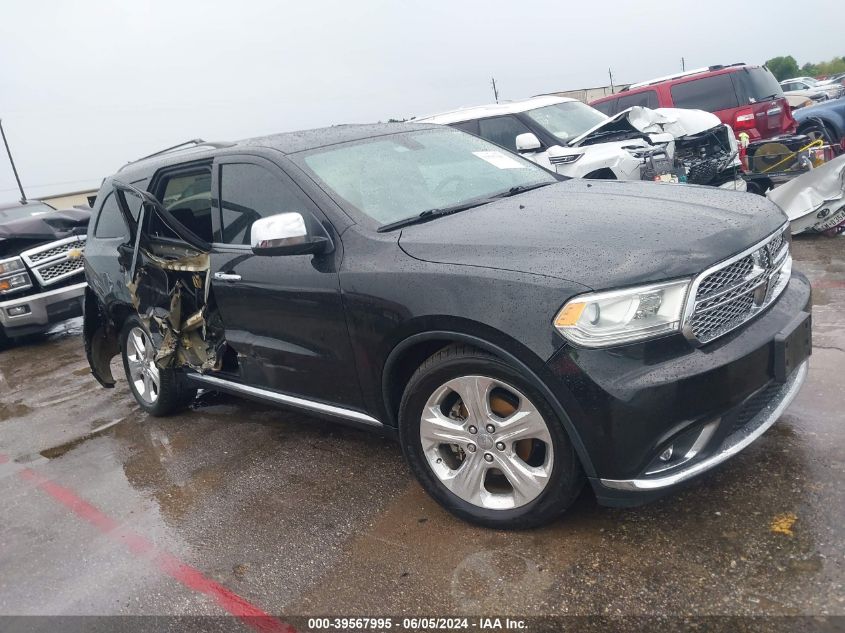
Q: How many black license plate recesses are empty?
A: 1